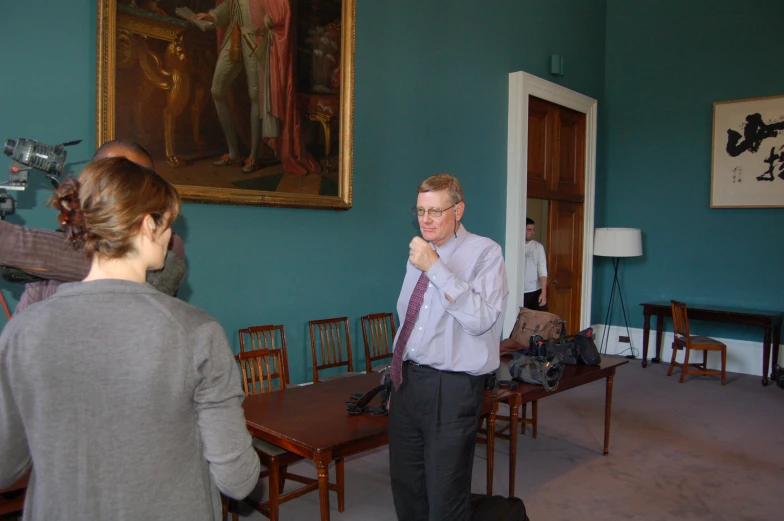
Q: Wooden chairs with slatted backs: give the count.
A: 5